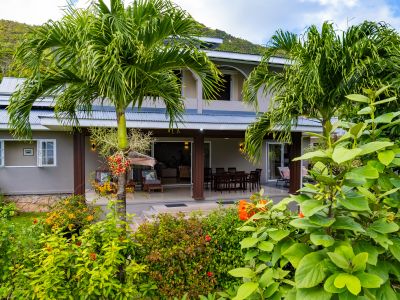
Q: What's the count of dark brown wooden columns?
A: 3